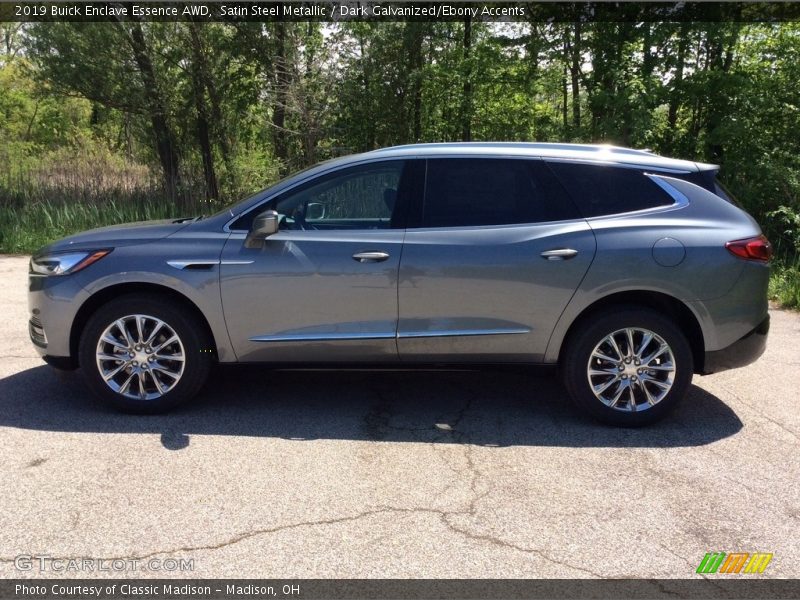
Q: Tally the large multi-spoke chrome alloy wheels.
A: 2